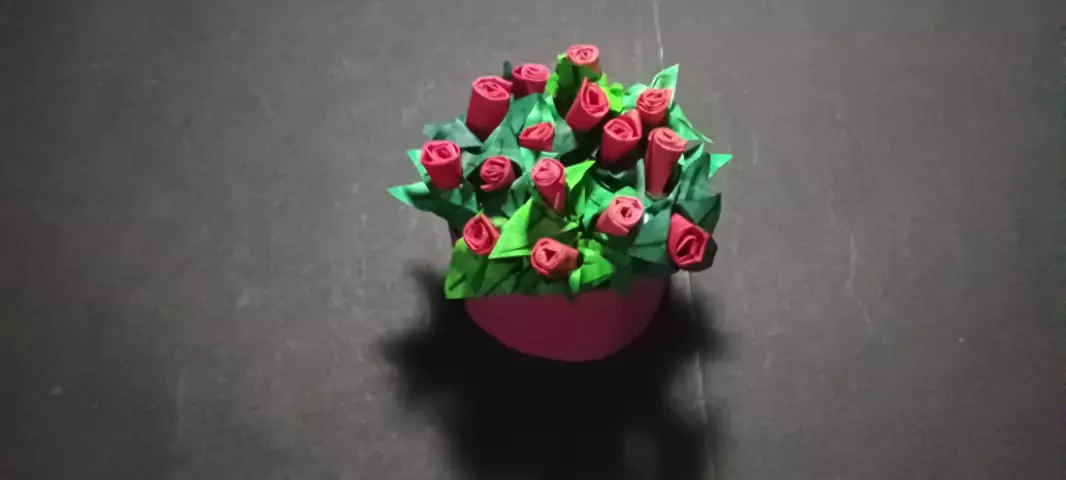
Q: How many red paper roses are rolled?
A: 15